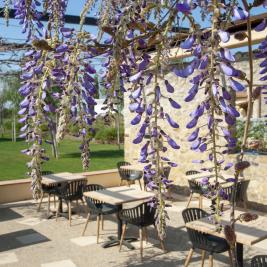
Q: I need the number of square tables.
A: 5